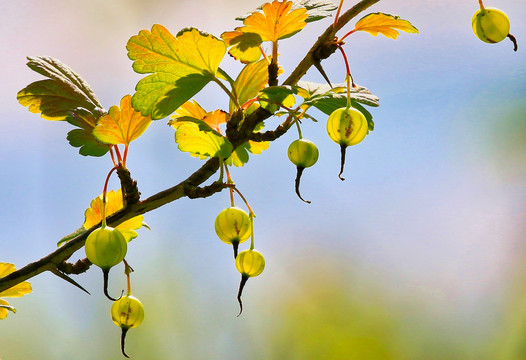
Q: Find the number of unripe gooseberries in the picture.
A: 7